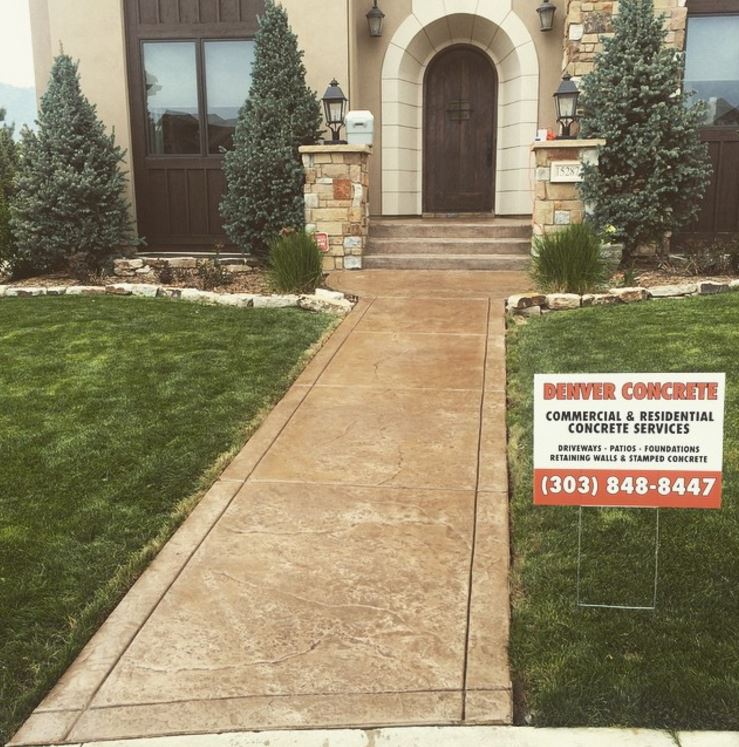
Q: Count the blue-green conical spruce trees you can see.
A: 3